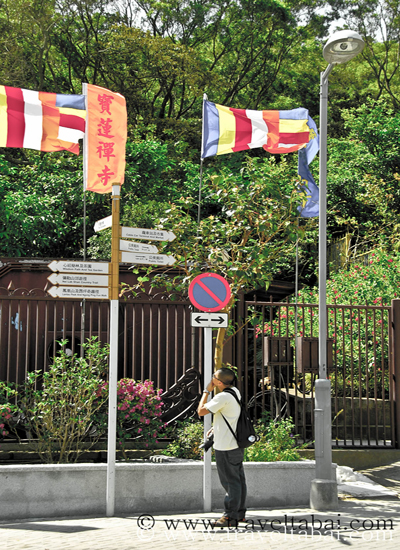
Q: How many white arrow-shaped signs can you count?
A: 7